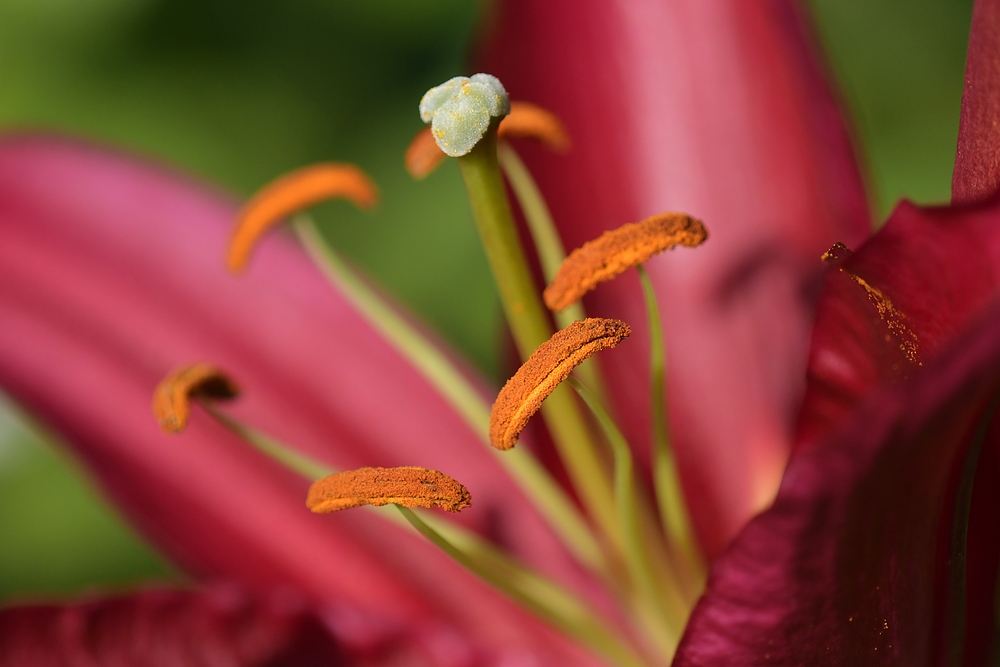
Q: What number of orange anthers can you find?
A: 6